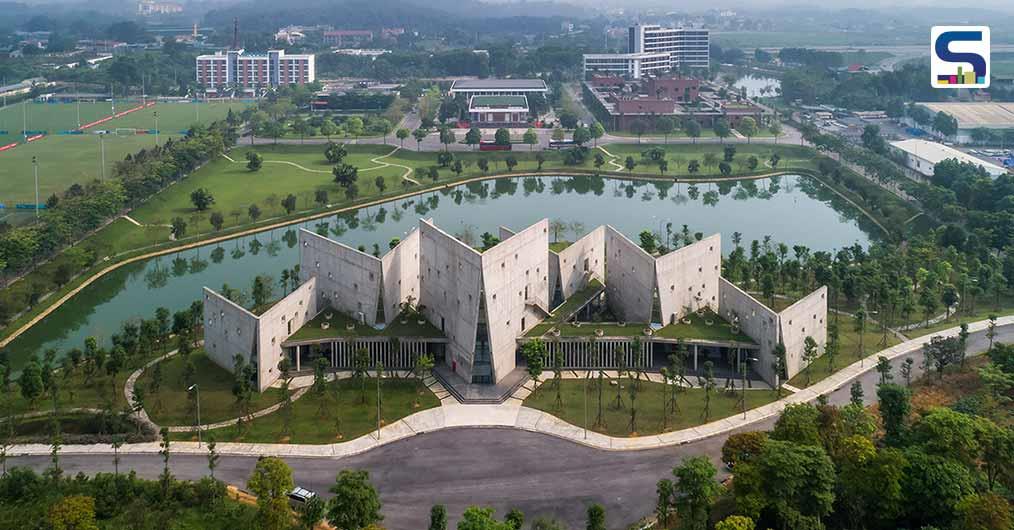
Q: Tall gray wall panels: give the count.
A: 12